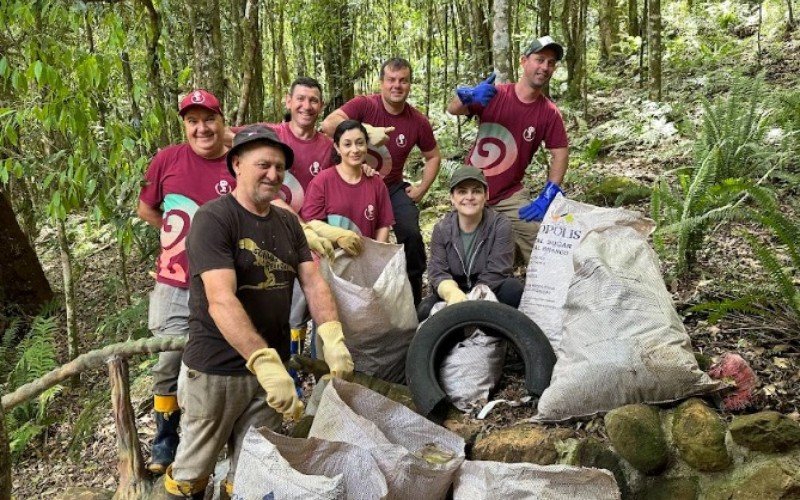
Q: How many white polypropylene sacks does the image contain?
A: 7